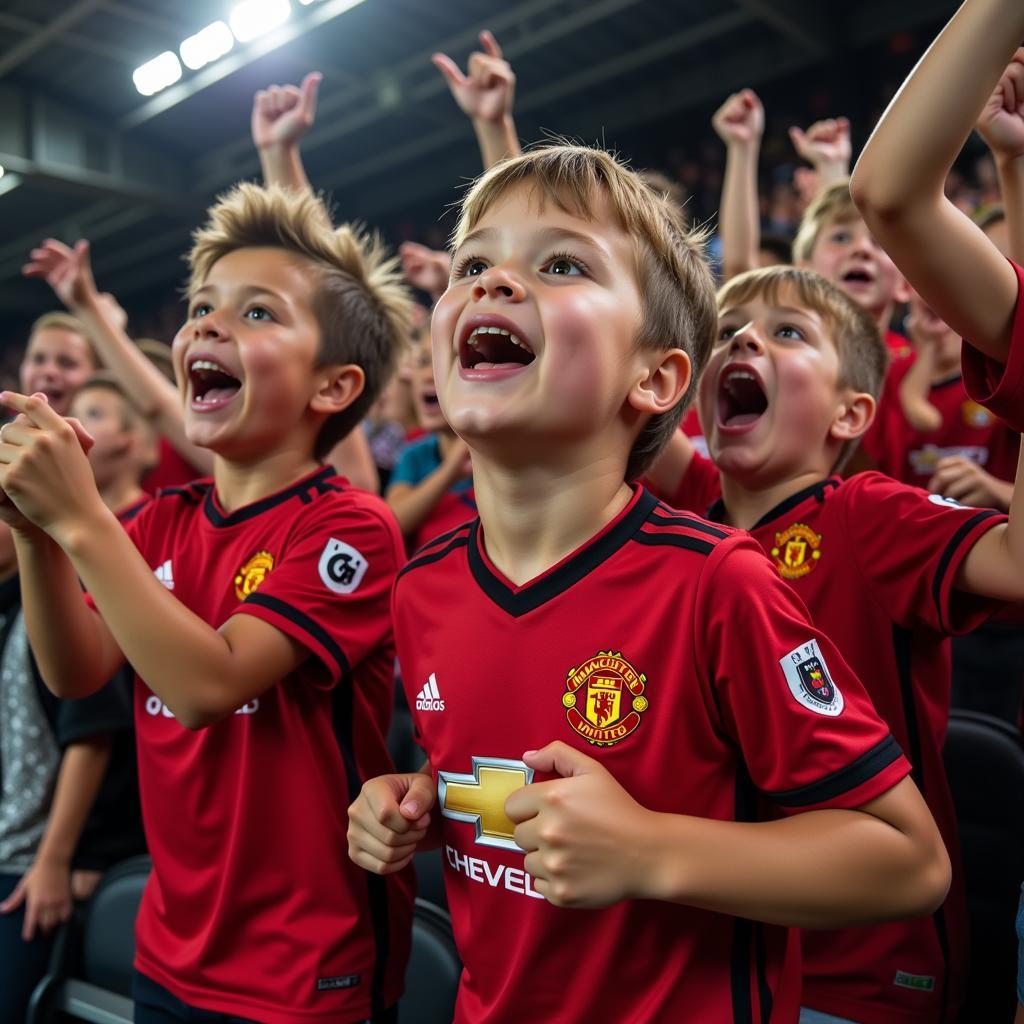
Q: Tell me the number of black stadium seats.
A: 3